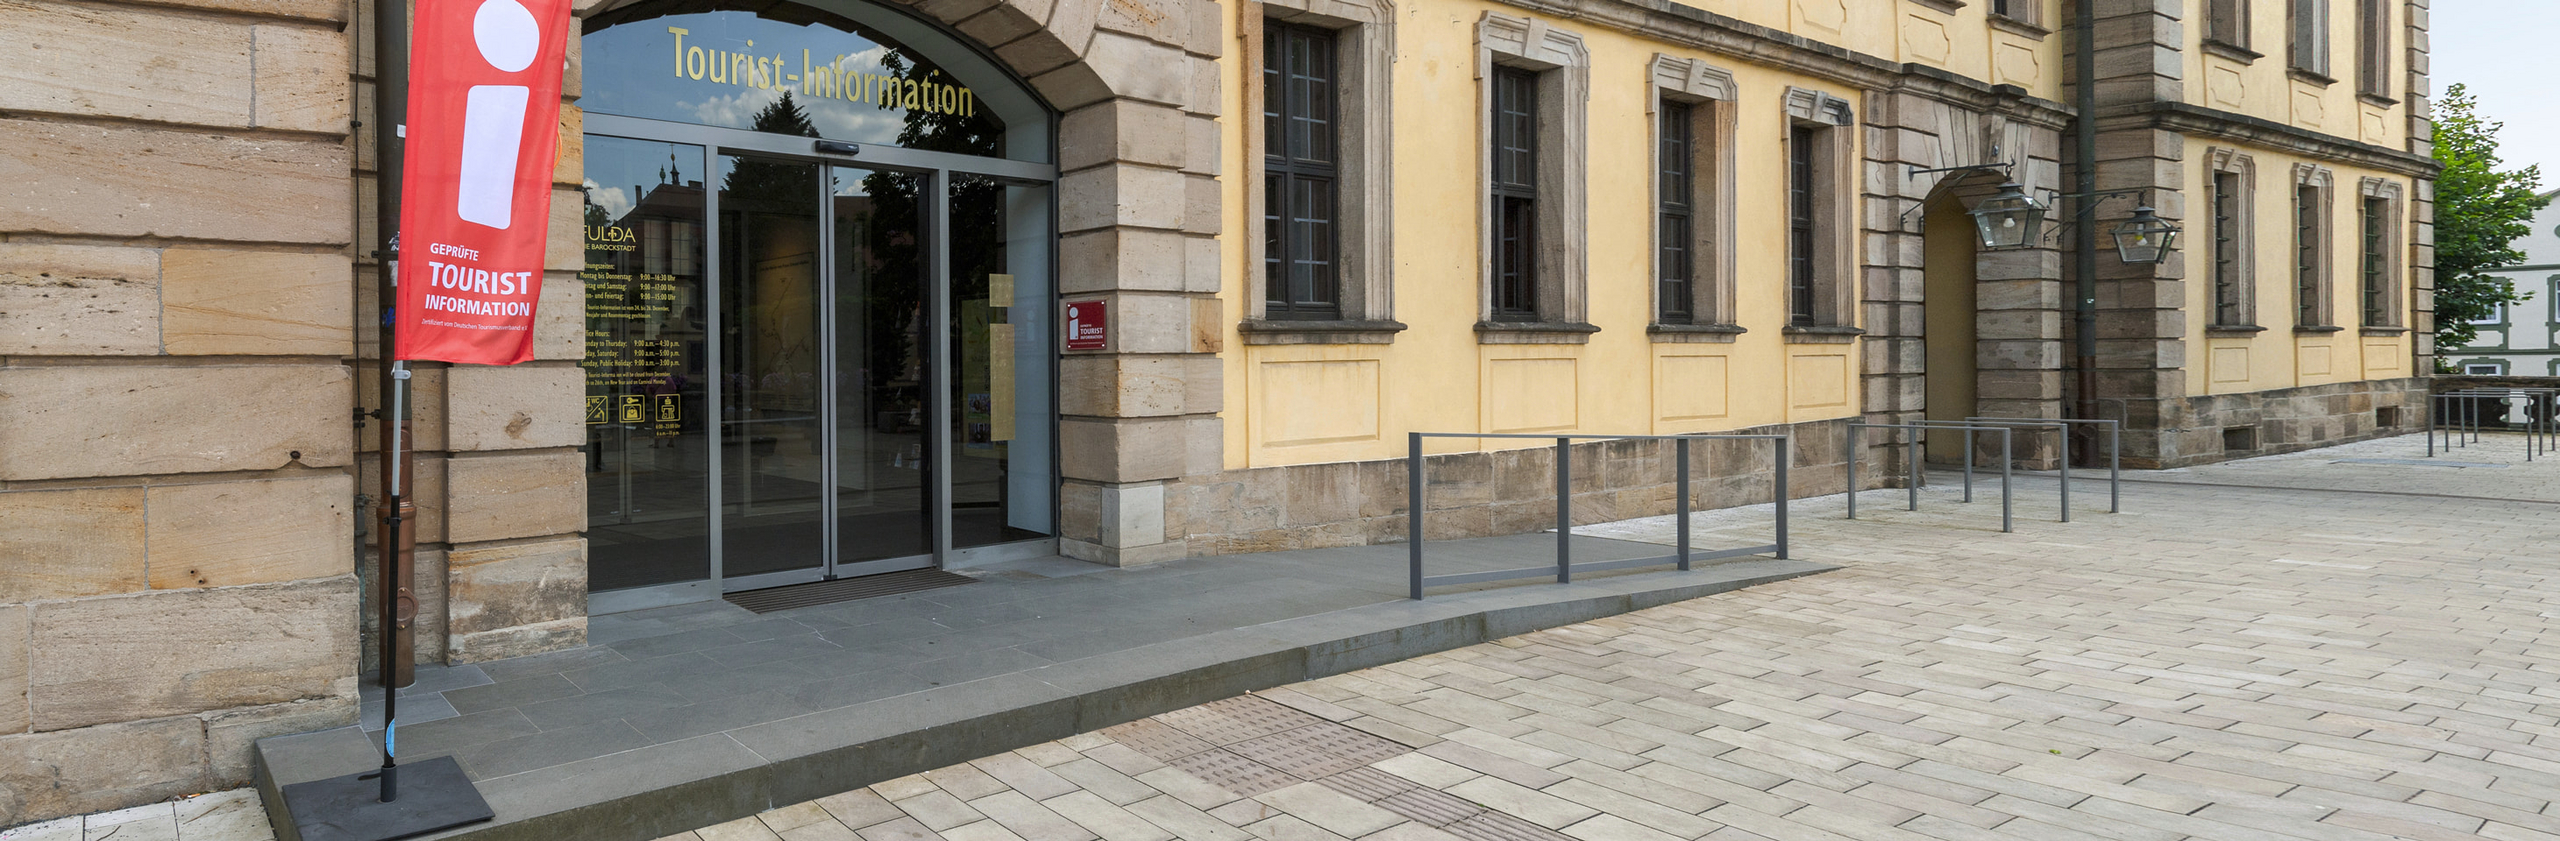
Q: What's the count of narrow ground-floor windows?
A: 7